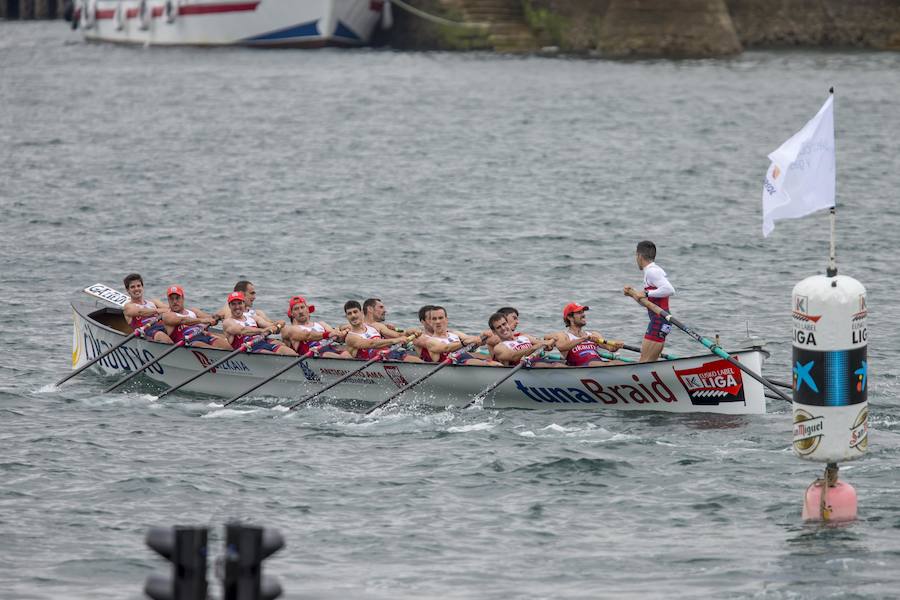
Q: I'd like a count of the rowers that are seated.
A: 12